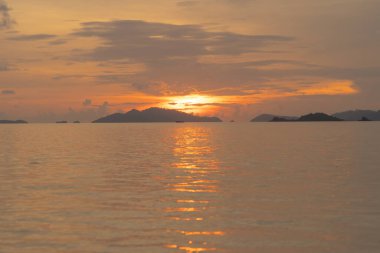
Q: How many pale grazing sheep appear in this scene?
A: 0